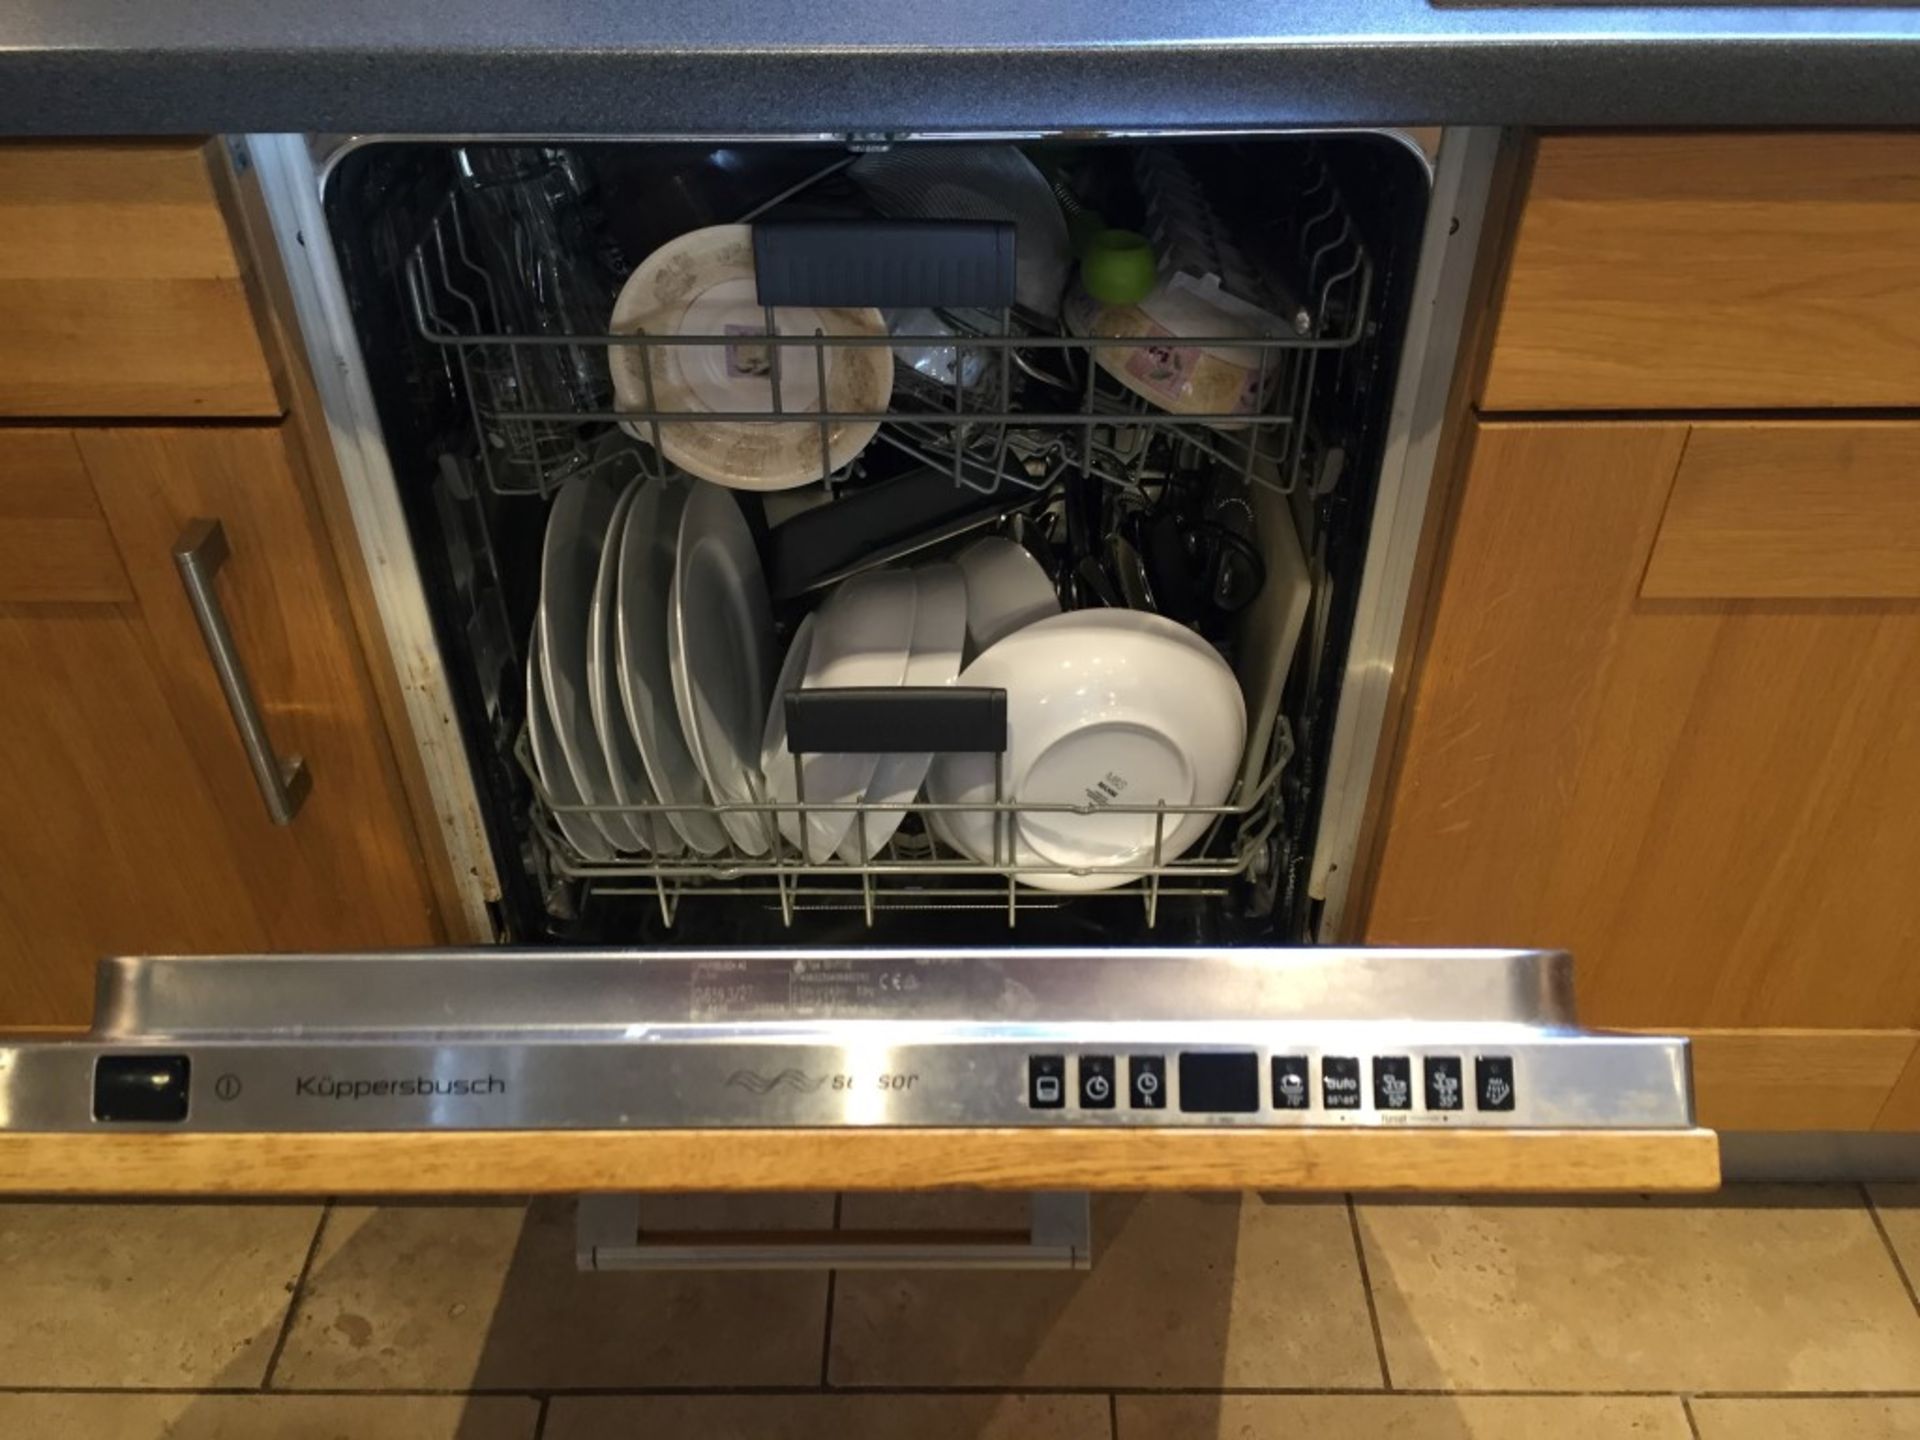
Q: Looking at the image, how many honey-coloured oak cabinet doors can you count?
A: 2